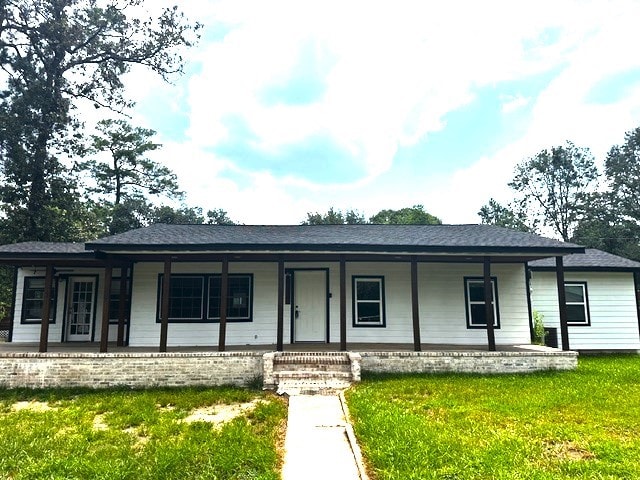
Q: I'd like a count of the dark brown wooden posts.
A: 10